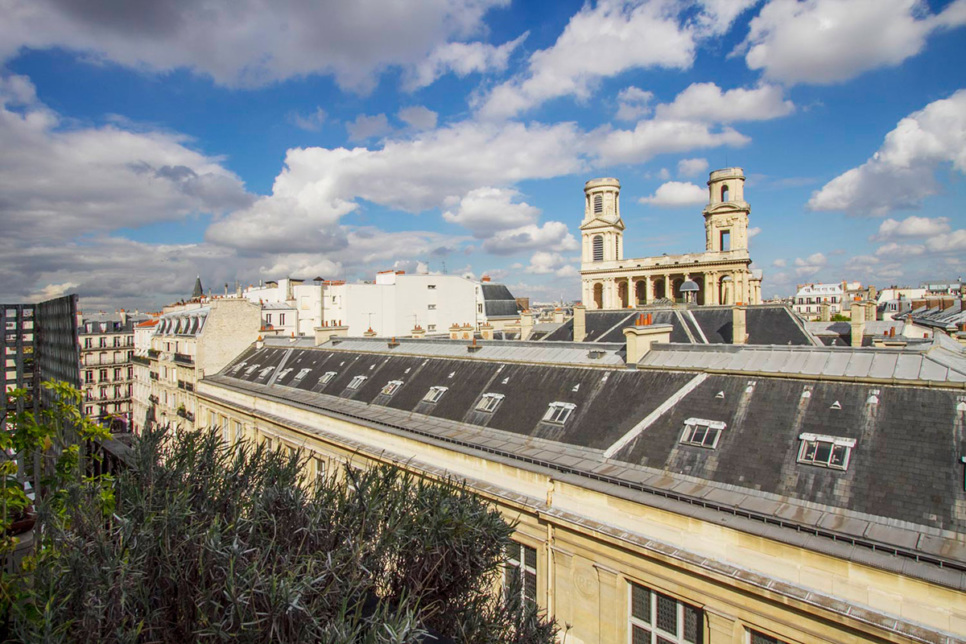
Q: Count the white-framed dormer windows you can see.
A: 13